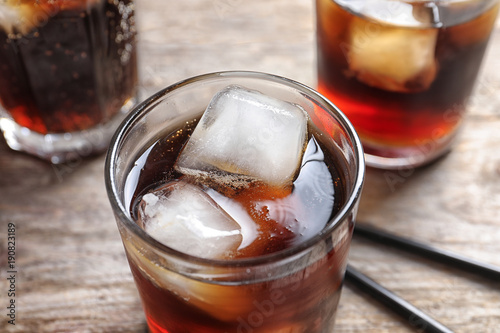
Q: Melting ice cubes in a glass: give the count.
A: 2